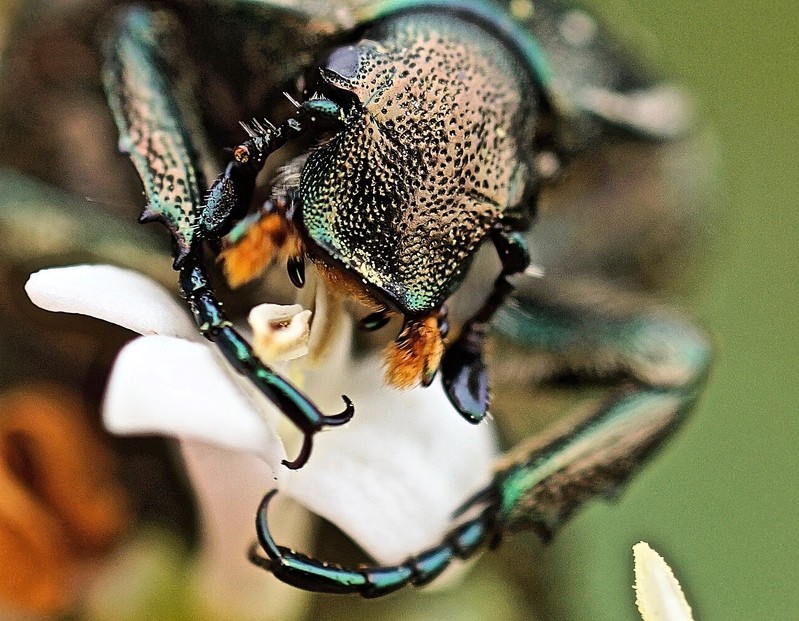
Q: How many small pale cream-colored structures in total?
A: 2